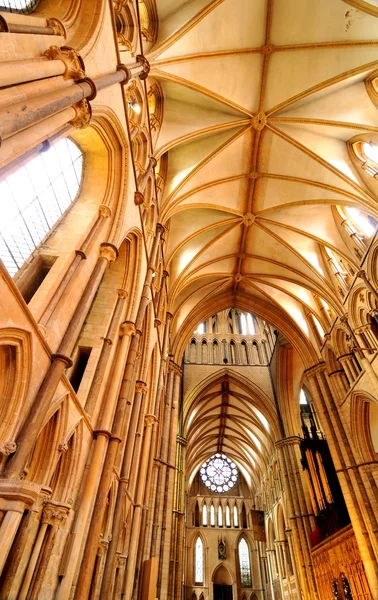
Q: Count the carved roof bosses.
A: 6